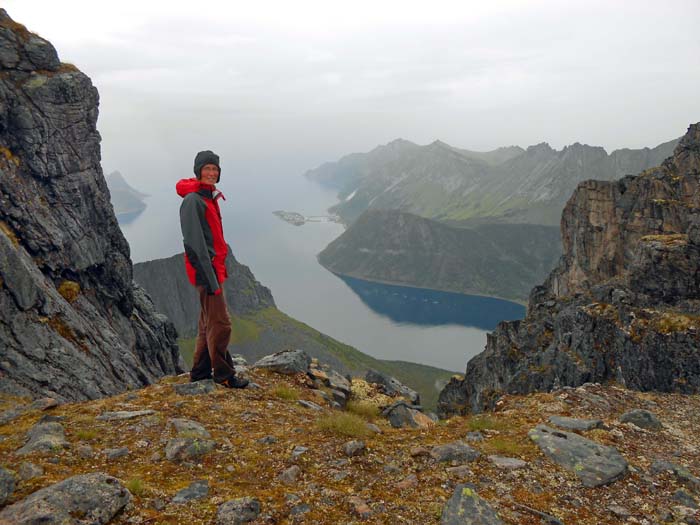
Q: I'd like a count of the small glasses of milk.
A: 0